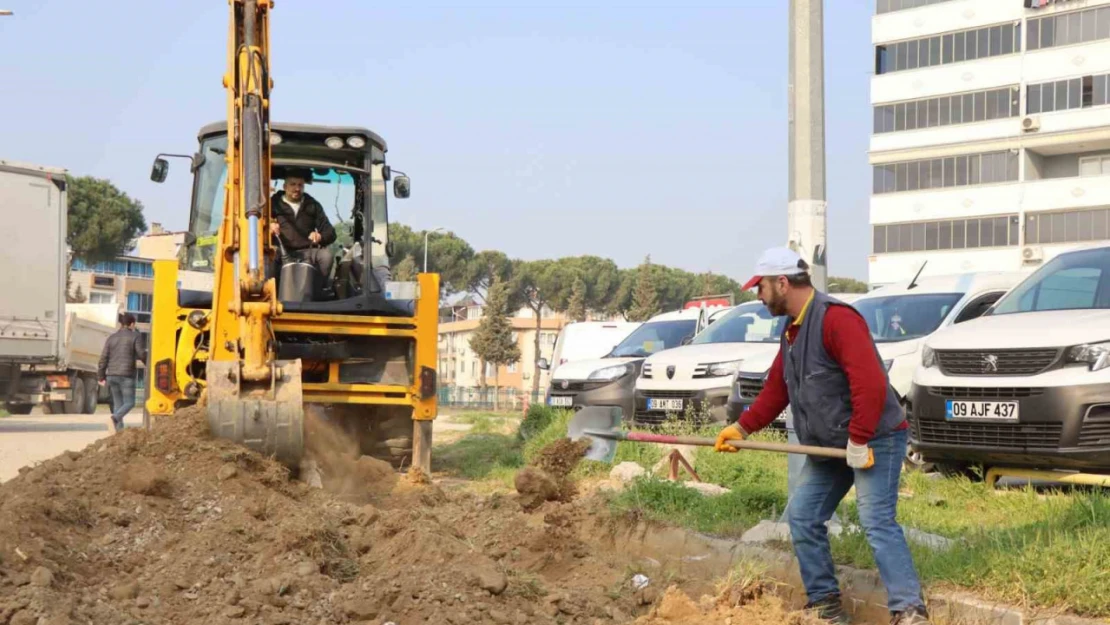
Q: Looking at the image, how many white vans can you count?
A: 5